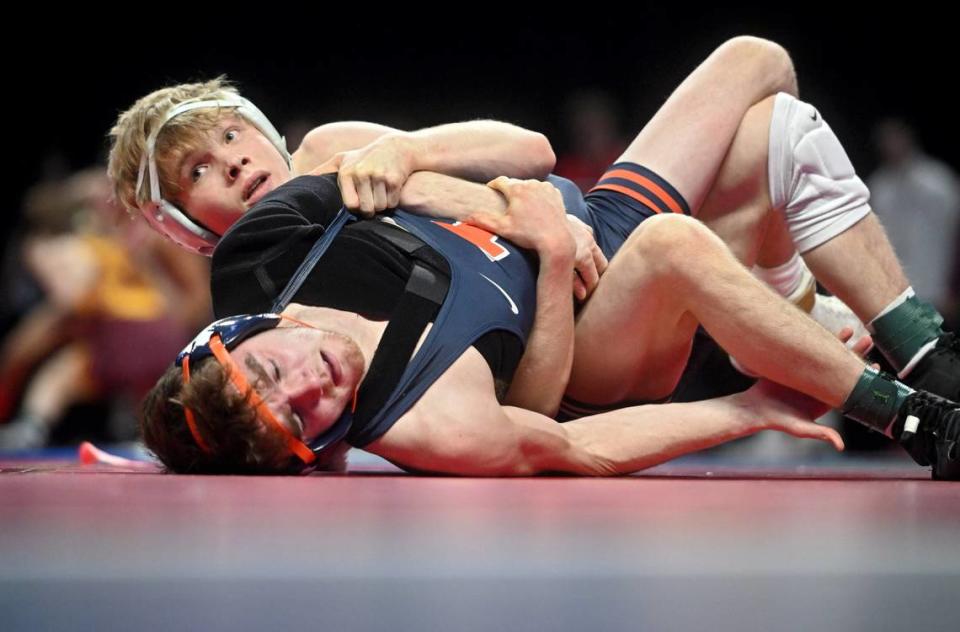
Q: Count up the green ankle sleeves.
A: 2